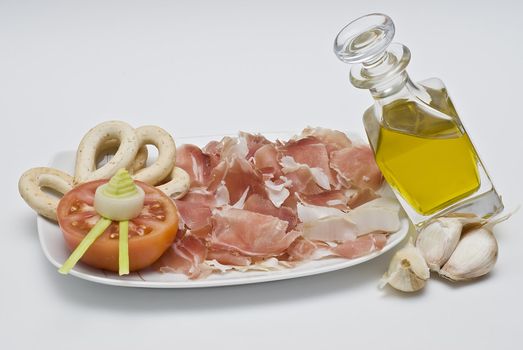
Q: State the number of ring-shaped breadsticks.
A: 4